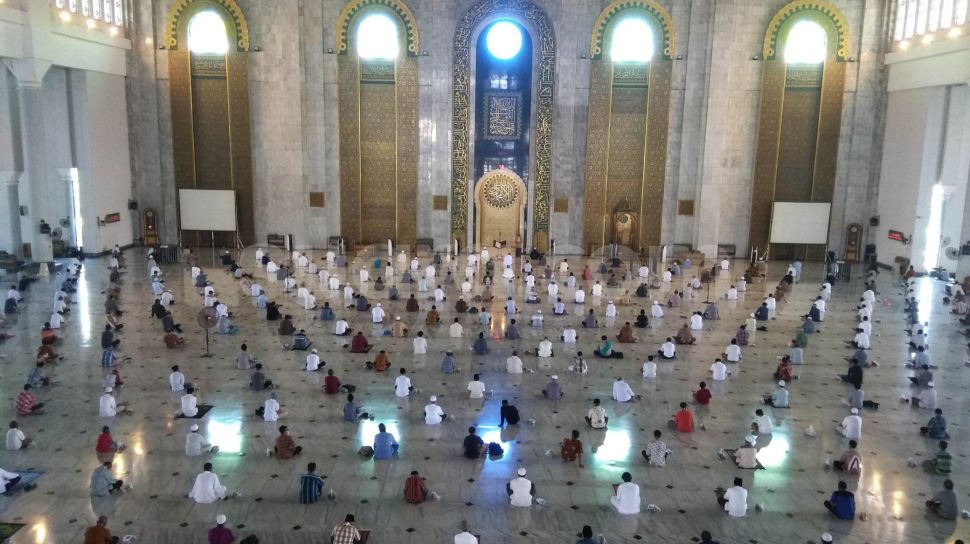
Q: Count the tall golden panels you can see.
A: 4